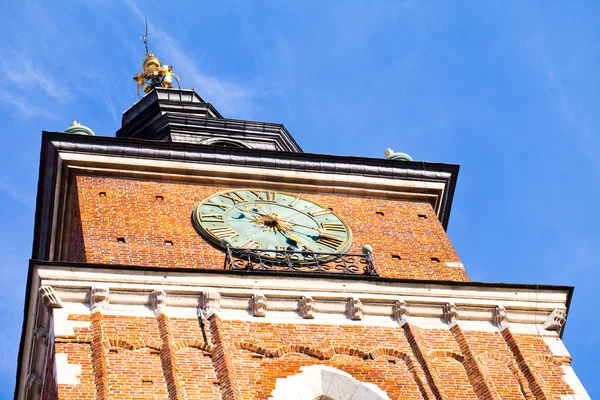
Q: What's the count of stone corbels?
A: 11